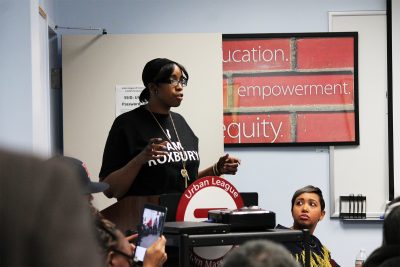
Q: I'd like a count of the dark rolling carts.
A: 1